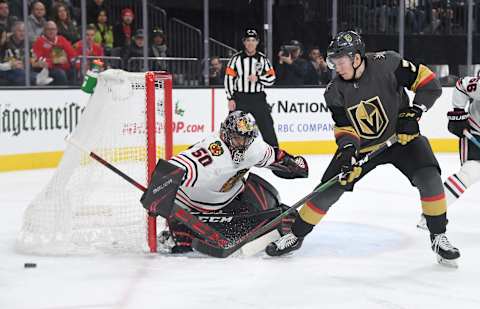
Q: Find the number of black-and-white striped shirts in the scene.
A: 1